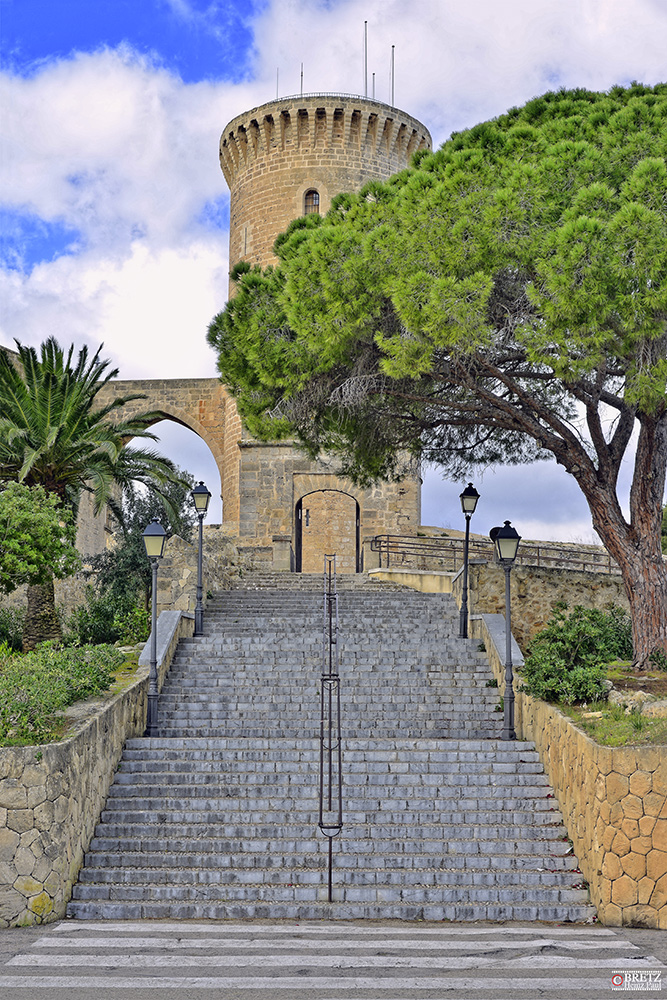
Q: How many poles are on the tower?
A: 5